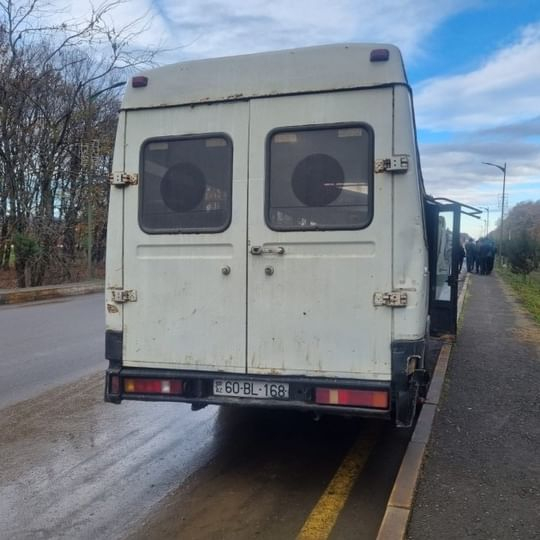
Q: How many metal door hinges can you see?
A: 4